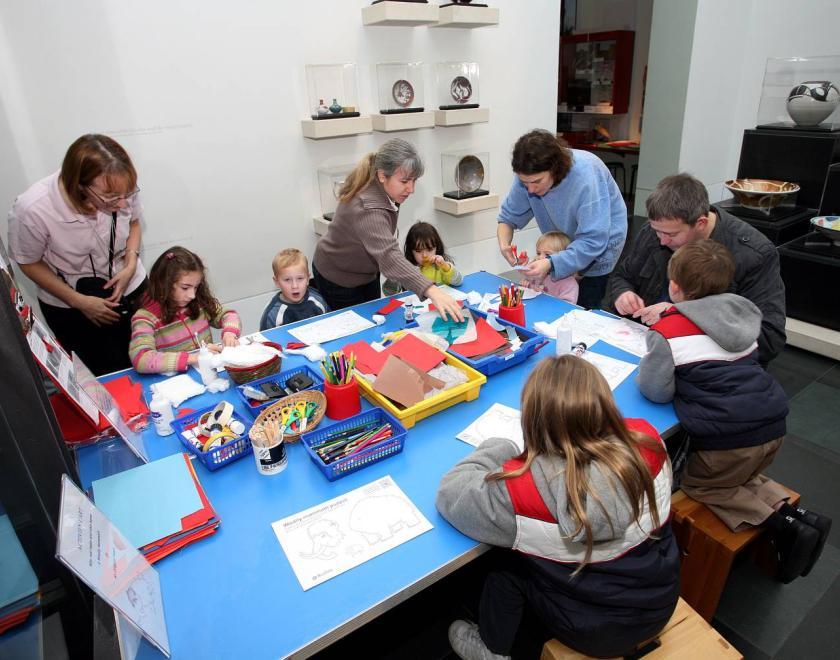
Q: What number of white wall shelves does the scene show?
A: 7